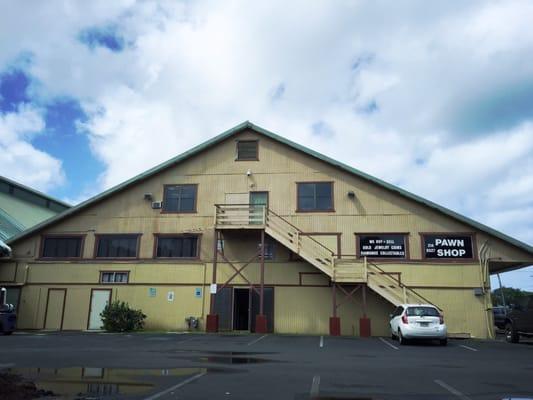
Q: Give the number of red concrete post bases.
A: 4